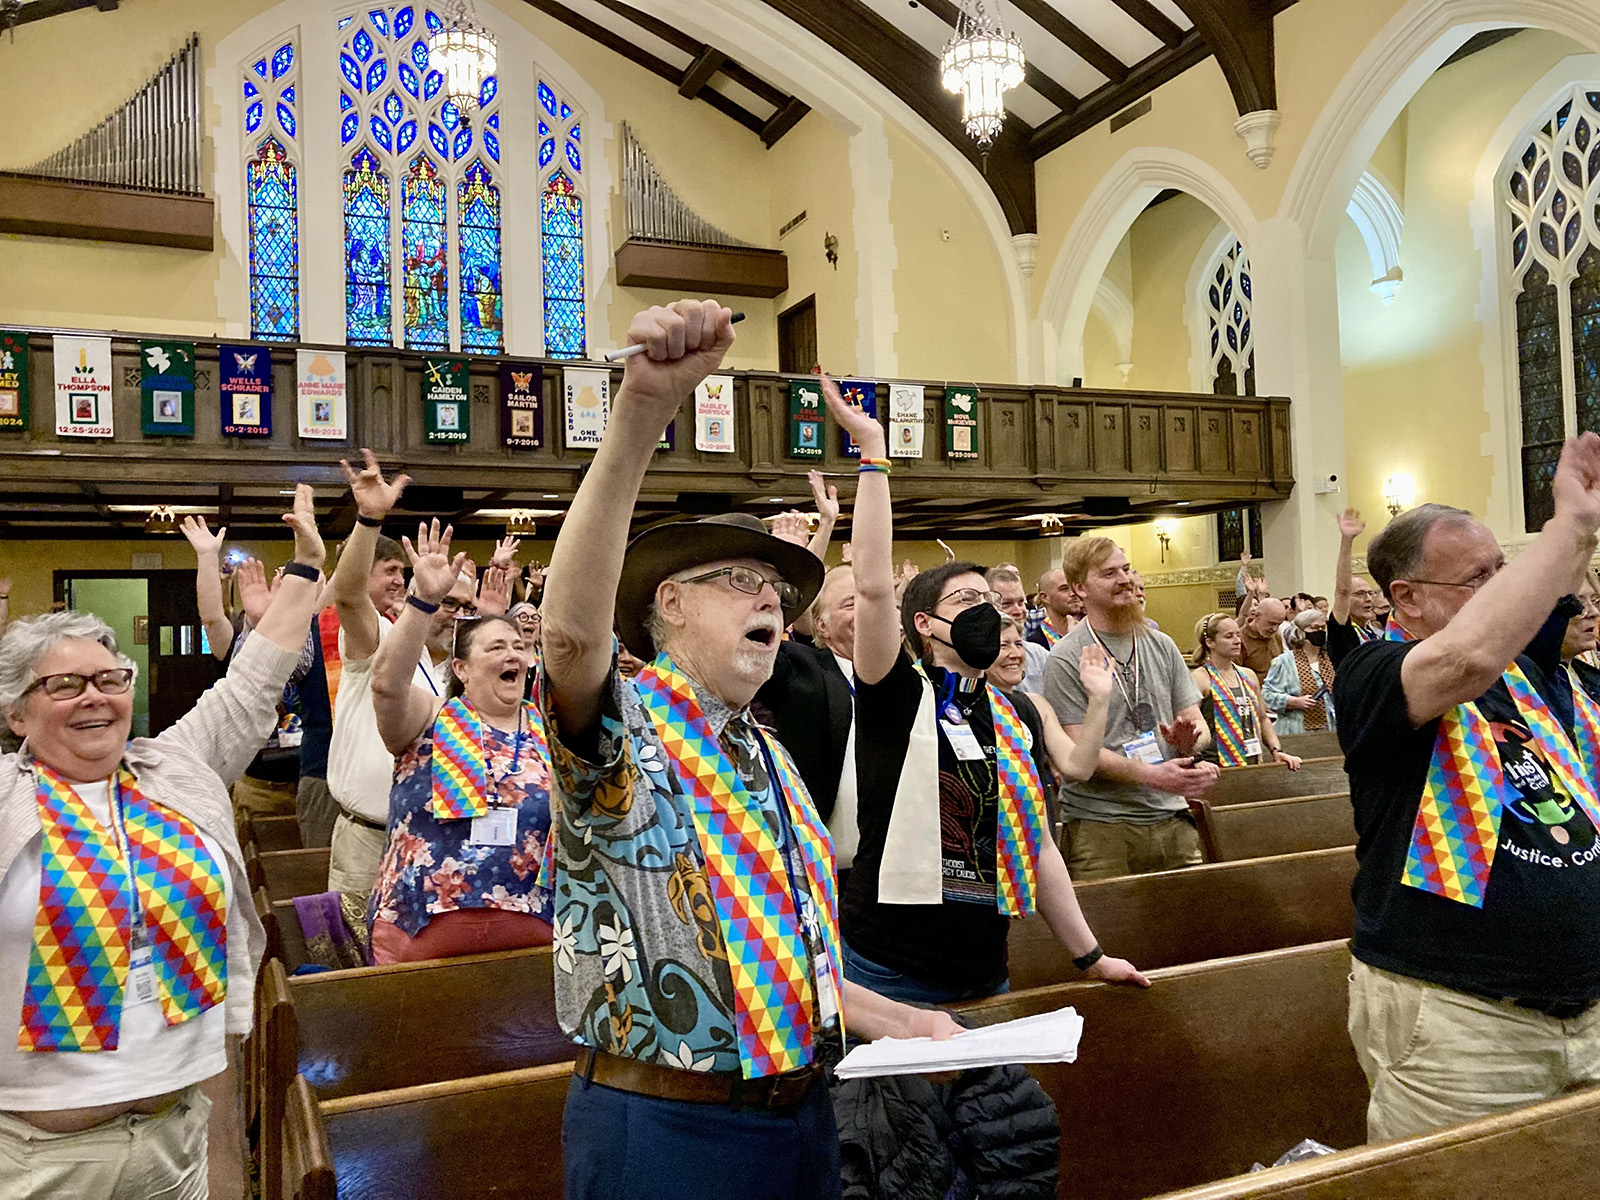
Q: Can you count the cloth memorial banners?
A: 14